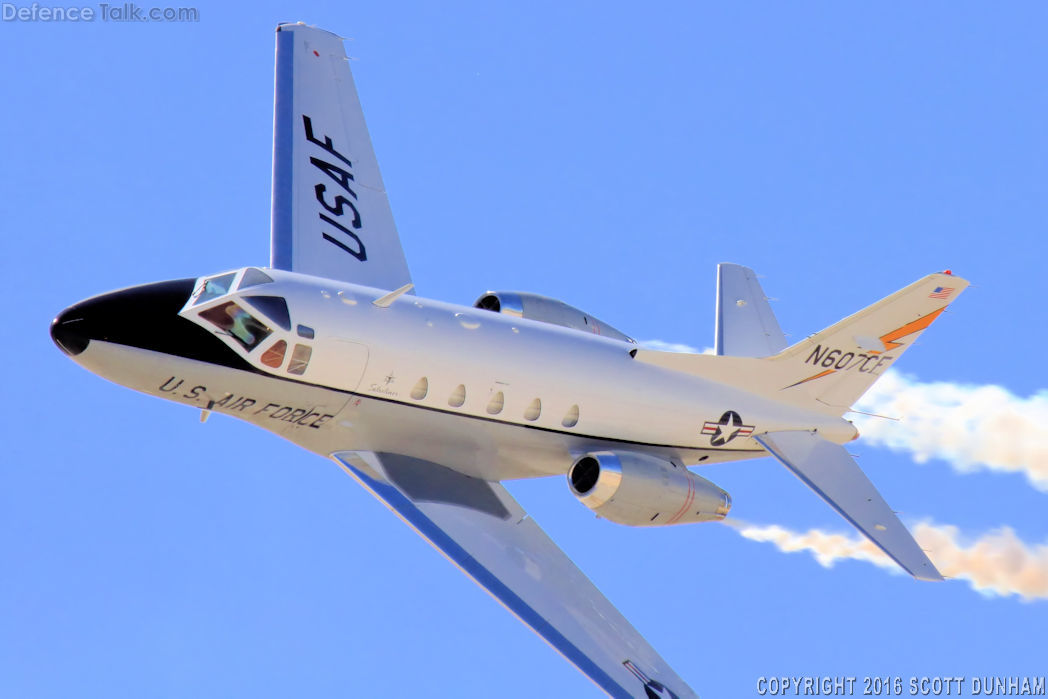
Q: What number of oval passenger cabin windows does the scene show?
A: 5